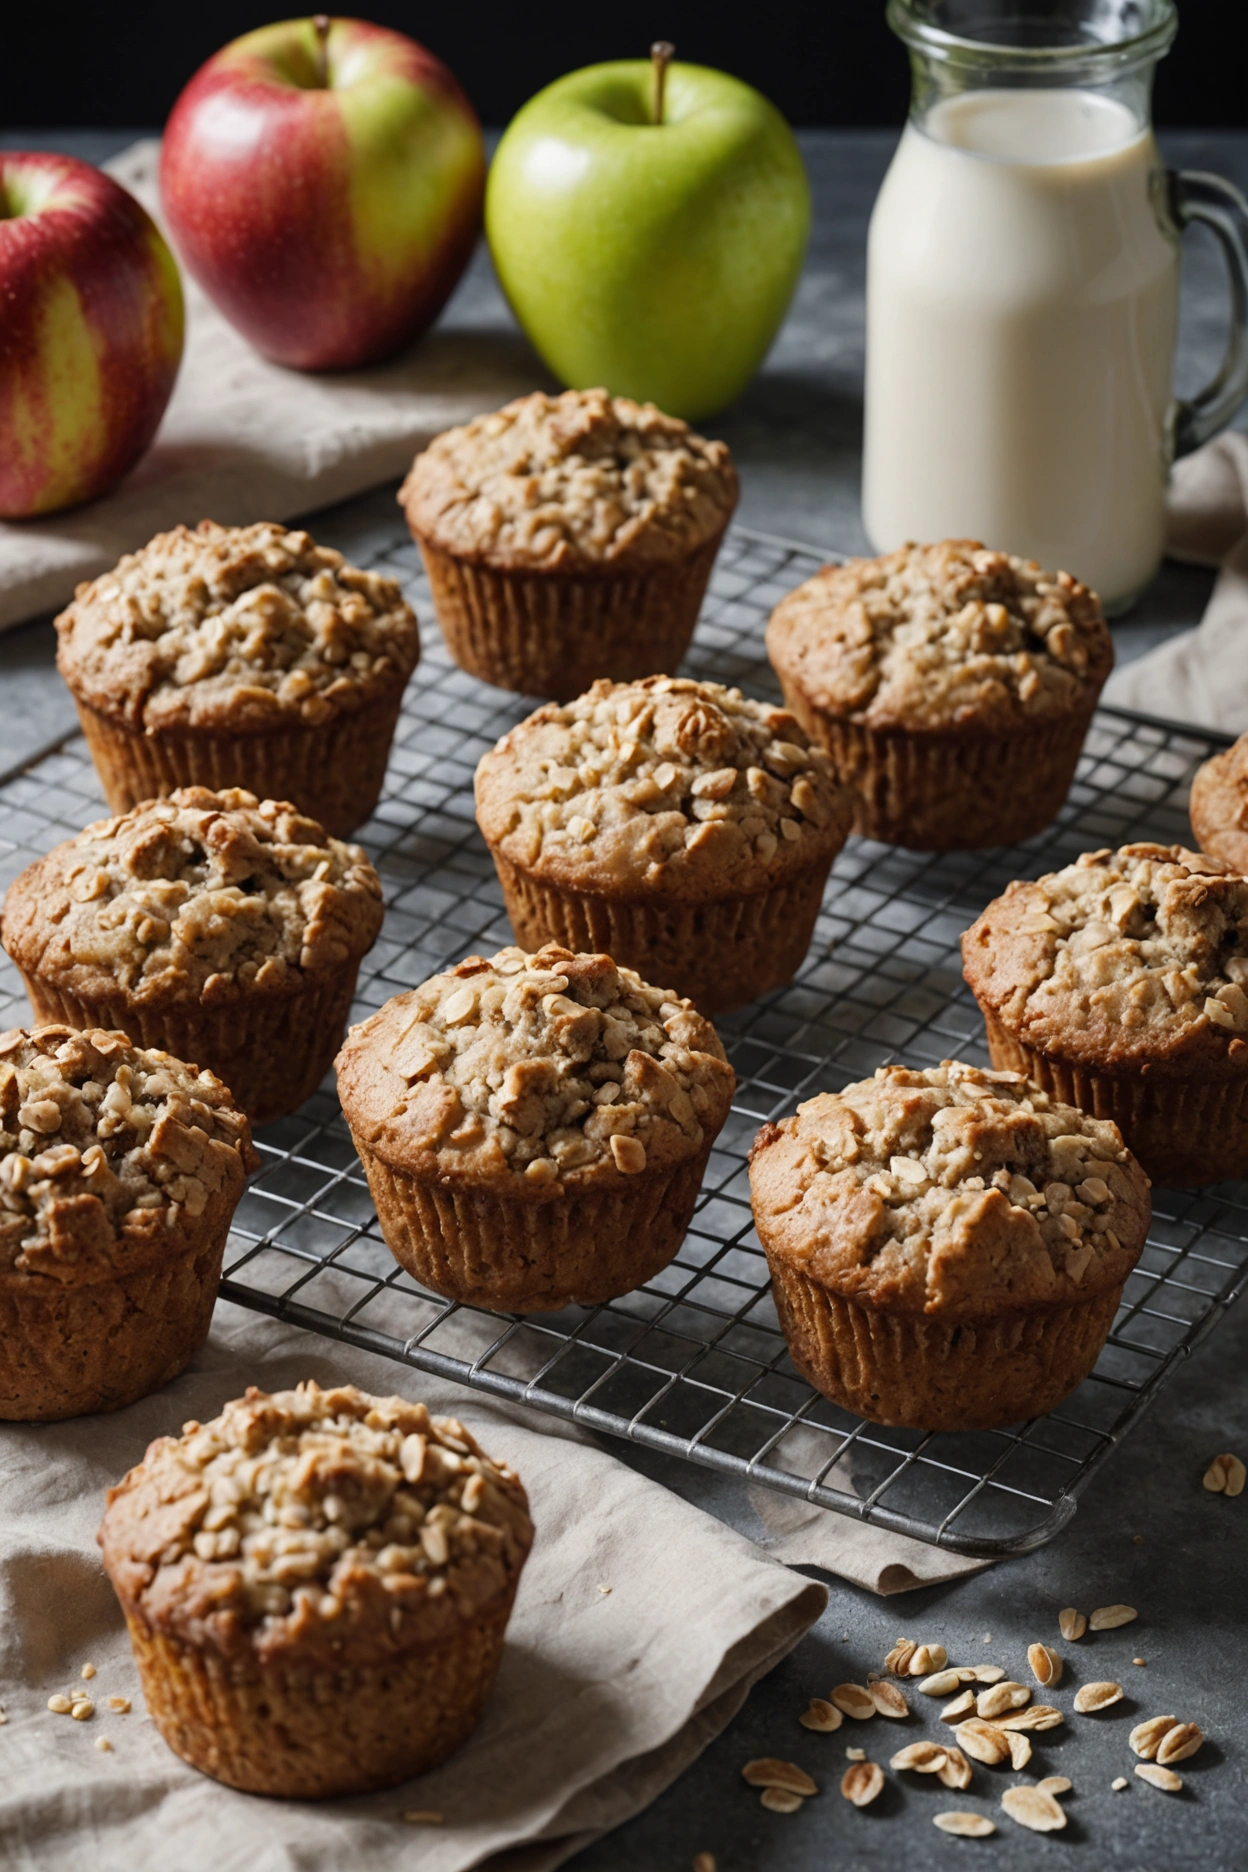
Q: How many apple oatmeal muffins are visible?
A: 11